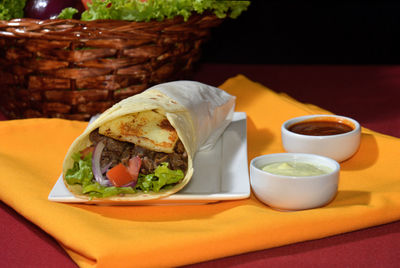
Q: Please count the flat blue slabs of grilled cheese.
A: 0